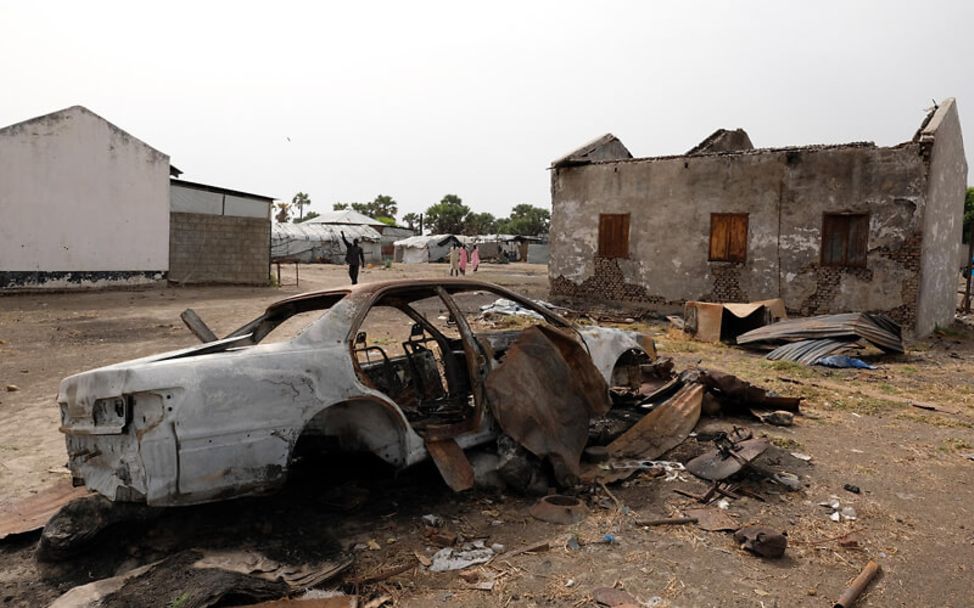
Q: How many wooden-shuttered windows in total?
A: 3